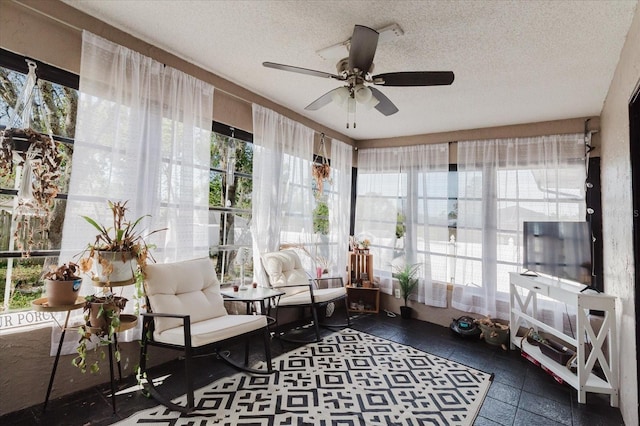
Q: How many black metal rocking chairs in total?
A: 2